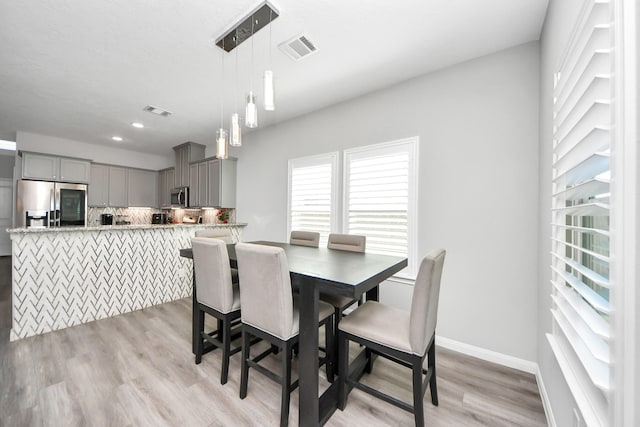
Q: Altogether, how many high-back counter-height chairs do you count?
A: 6